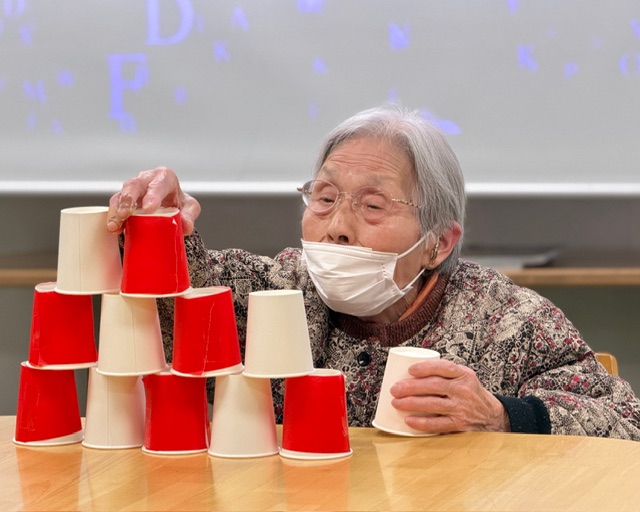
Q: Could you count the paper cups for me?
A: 12